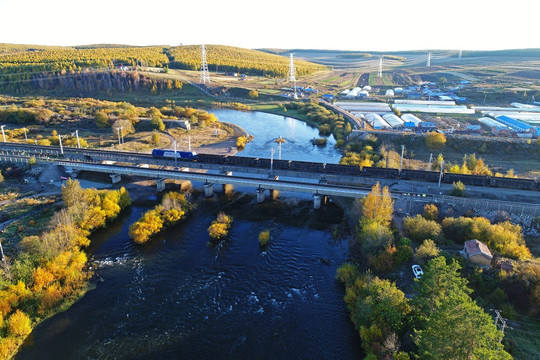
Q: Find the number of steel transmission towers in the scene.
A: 5